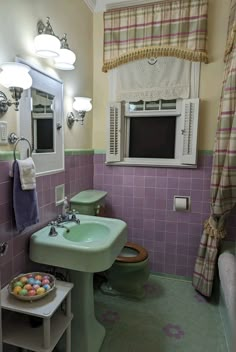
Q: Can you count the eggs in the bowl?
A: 15